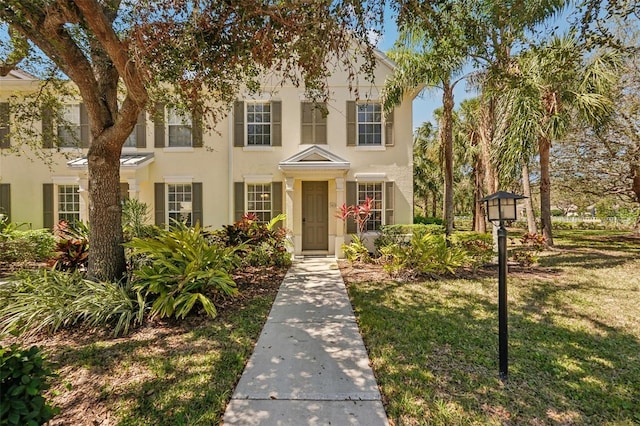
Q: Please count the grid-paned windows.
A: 8